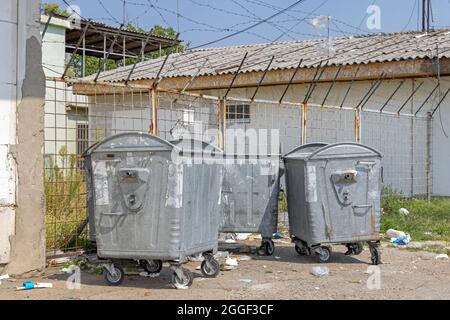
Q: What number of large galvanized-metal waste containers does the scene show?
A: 3